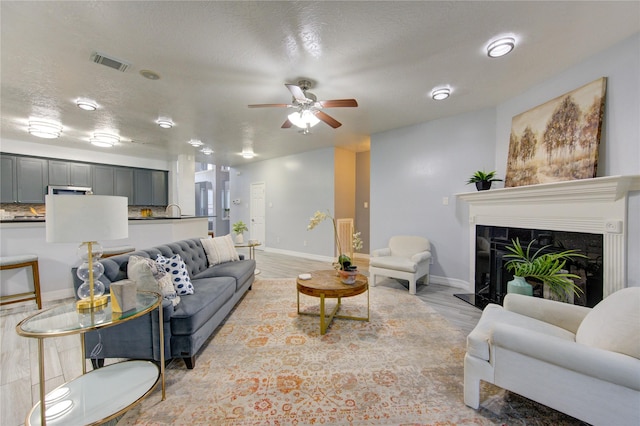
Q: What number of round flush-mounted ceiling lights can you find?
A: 9